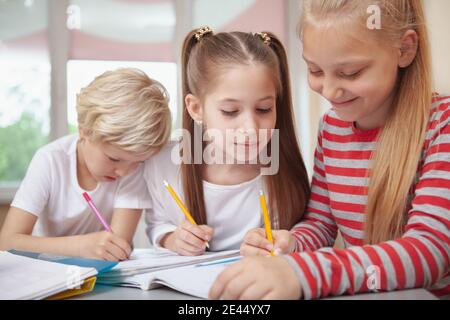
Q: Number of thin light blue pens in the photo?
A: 1